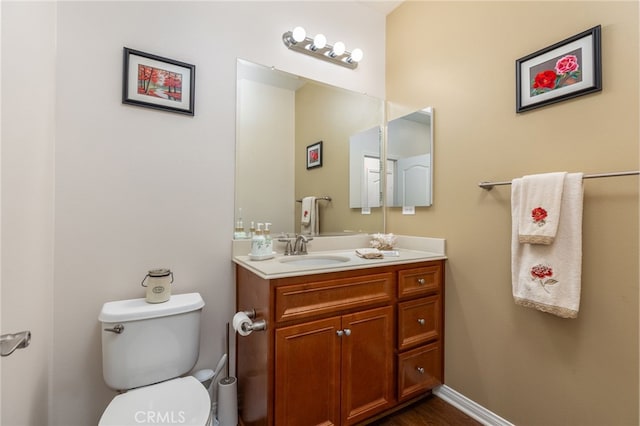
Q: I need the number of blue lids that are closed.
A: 0